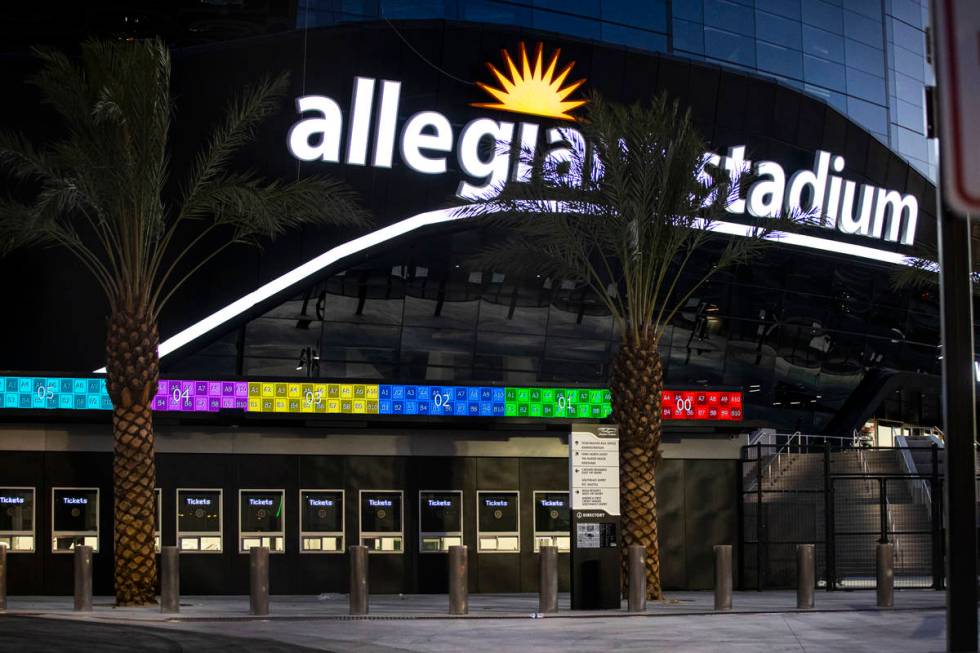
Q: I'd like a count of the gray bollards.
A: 11